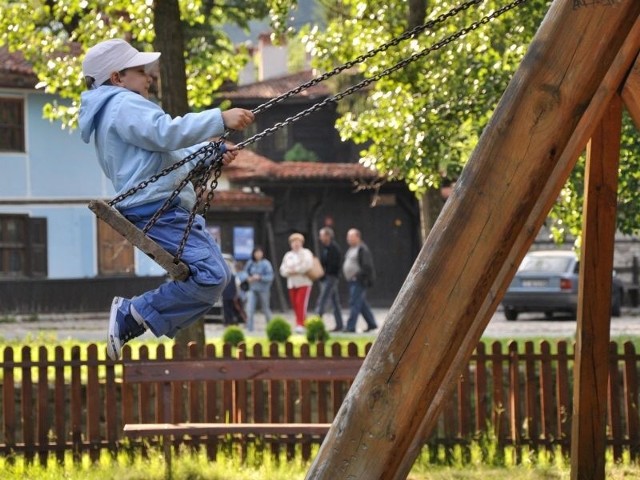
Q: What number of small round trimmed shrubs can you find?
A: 3